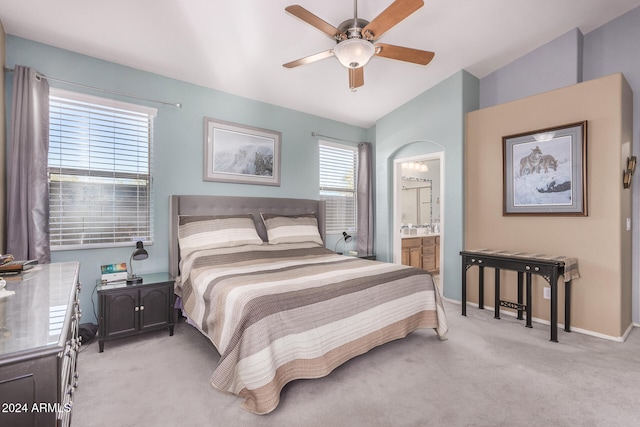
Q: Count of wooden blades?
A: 5